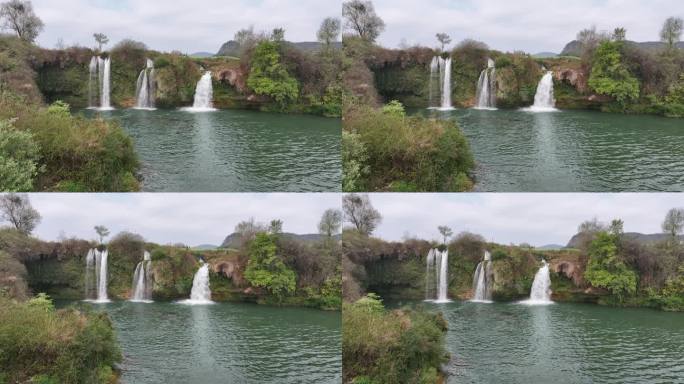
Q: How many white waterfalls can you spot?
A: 12